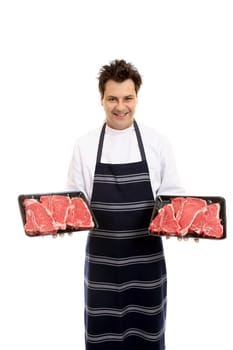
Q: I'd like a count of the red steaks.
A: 6